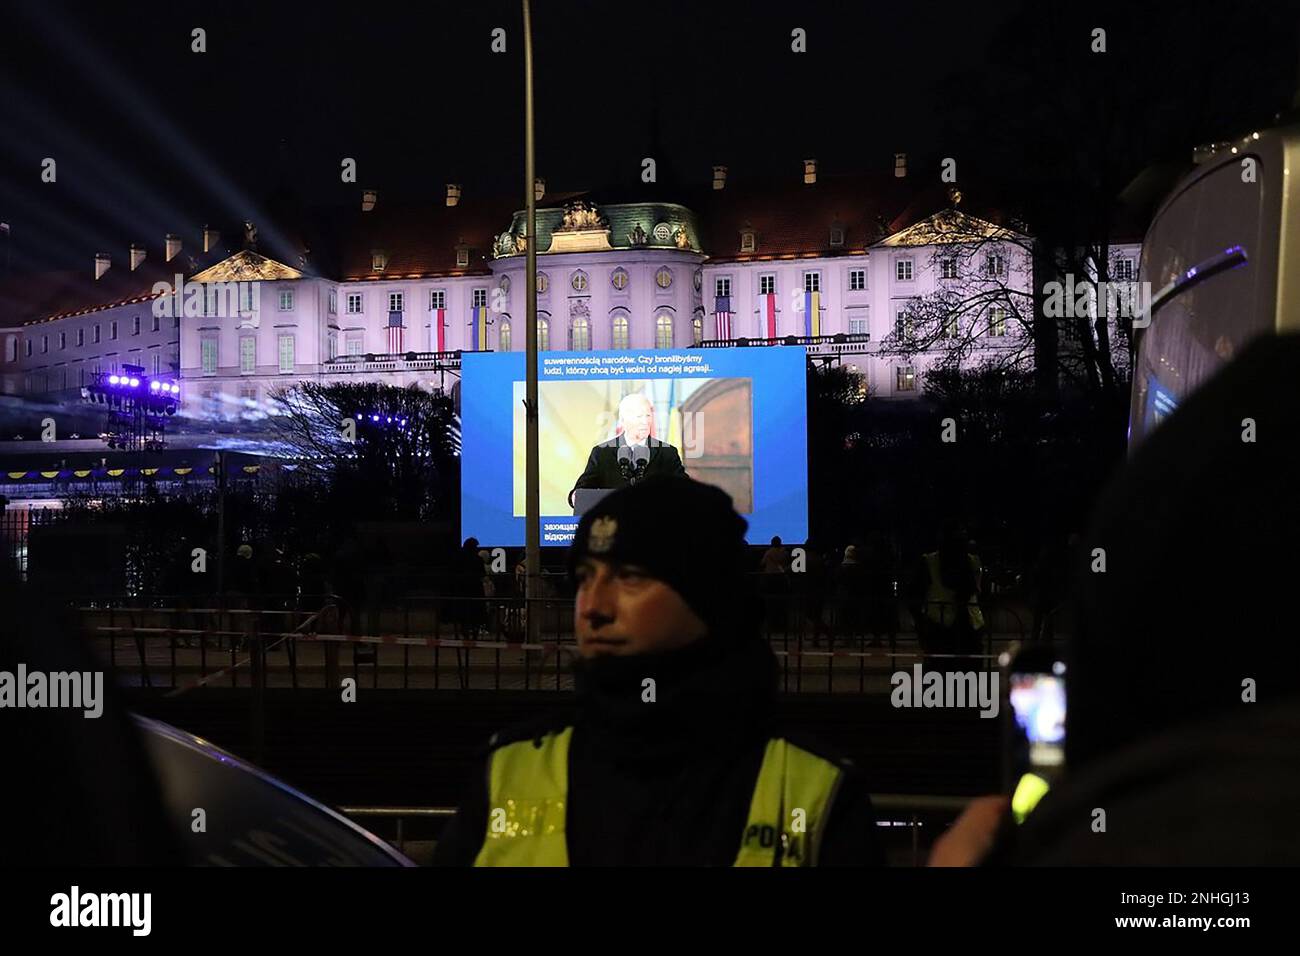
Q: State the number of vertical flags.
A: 6